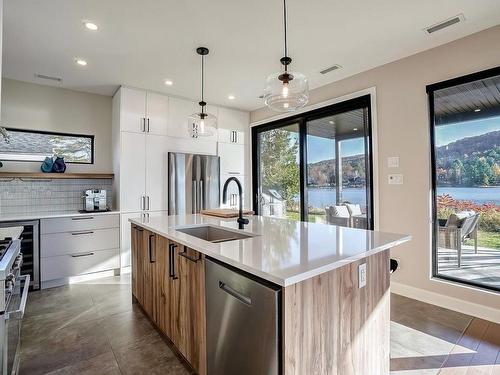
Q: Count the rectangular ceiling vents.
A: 3